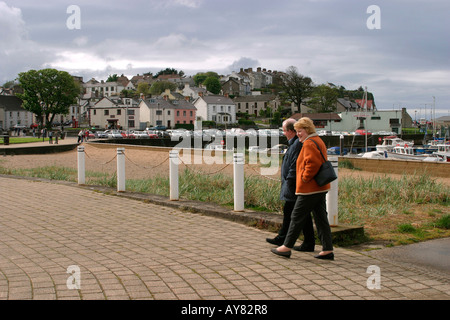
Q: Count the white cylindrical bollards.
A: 5